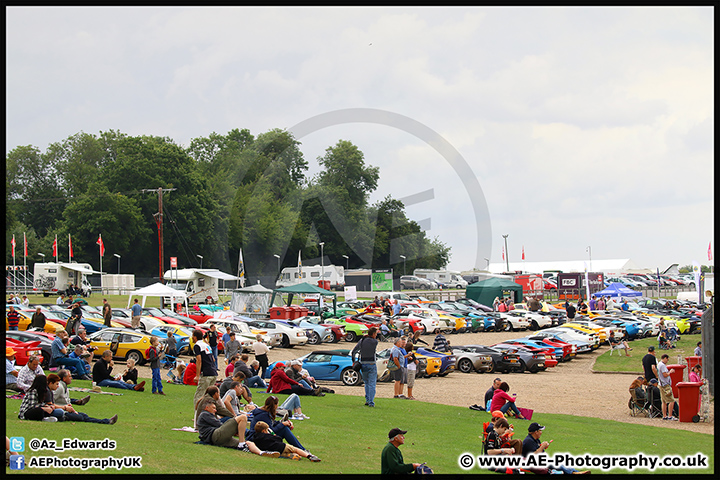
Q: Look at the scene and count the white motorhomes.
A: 4